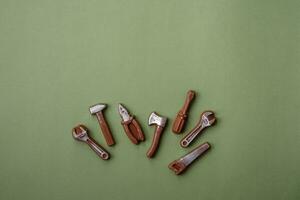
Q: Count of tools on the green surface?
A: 7